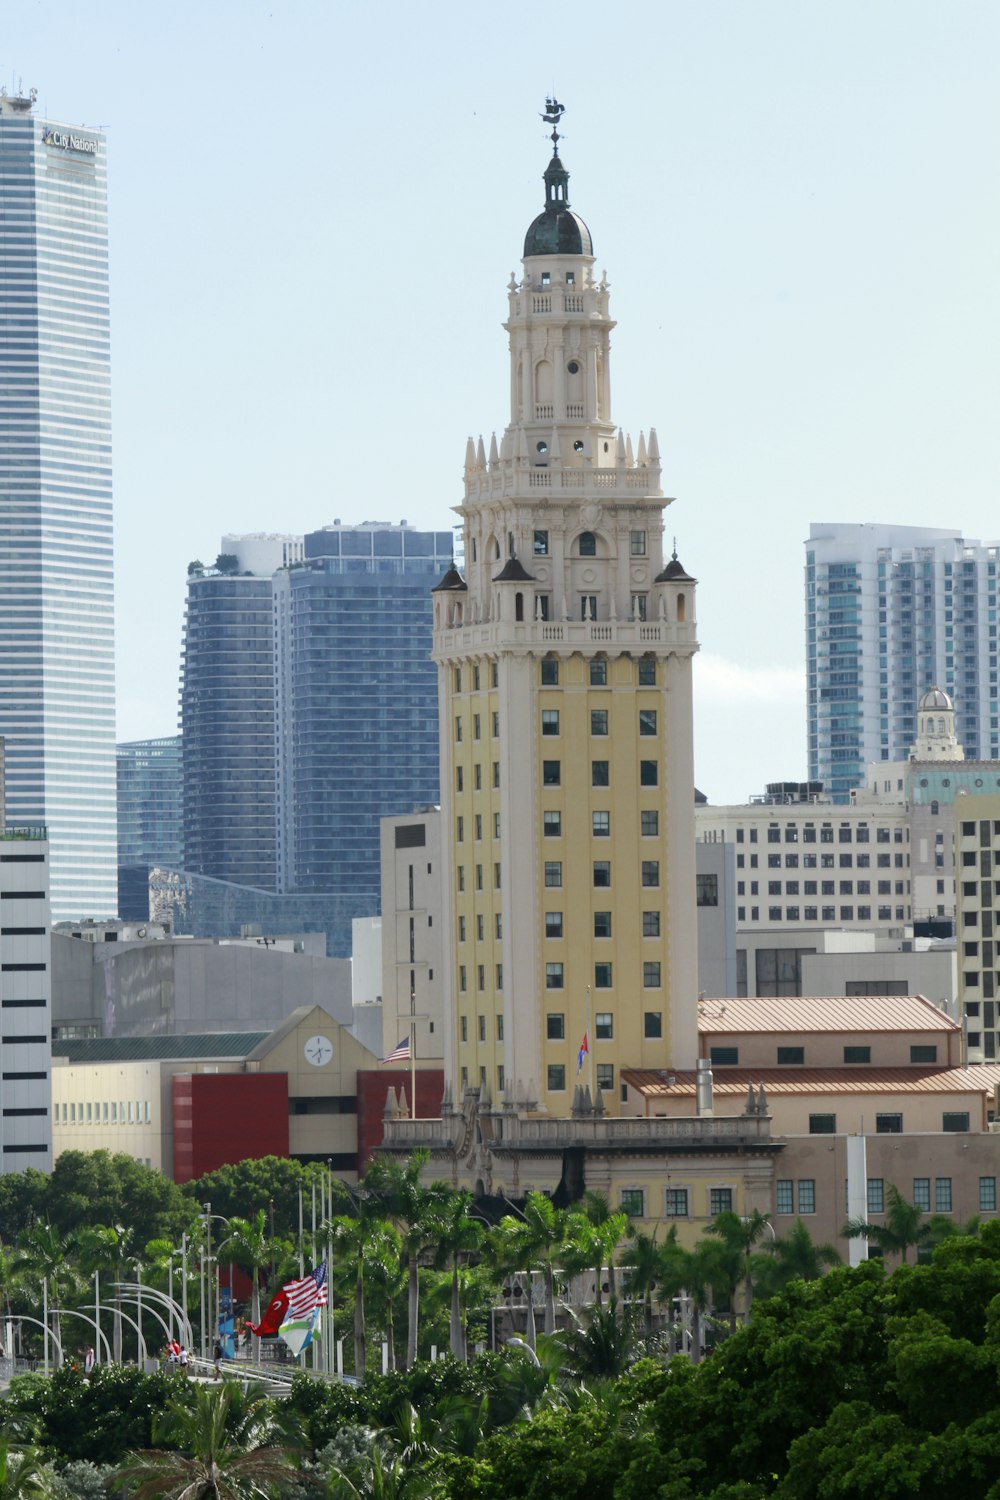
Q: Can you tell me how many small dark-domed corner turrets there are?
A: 3